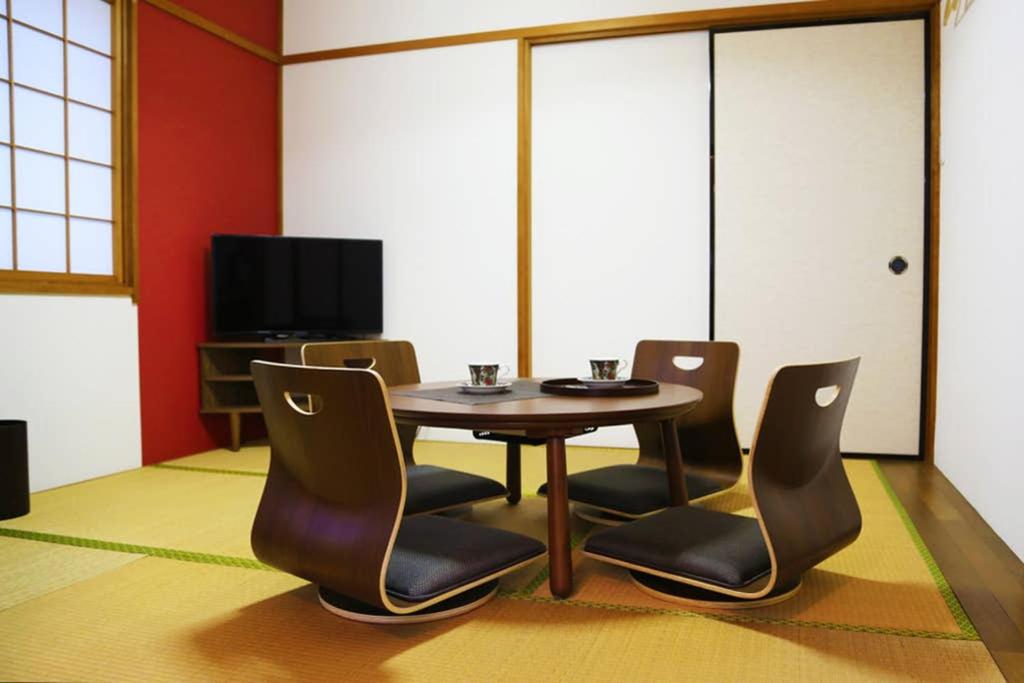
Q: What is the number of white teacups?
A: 2